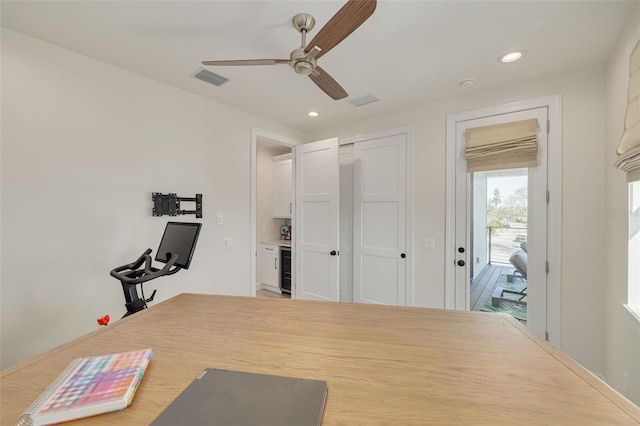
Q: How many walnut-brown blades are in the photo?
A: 3